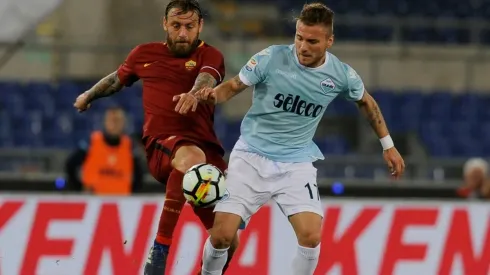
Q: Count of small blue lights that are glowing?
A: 2